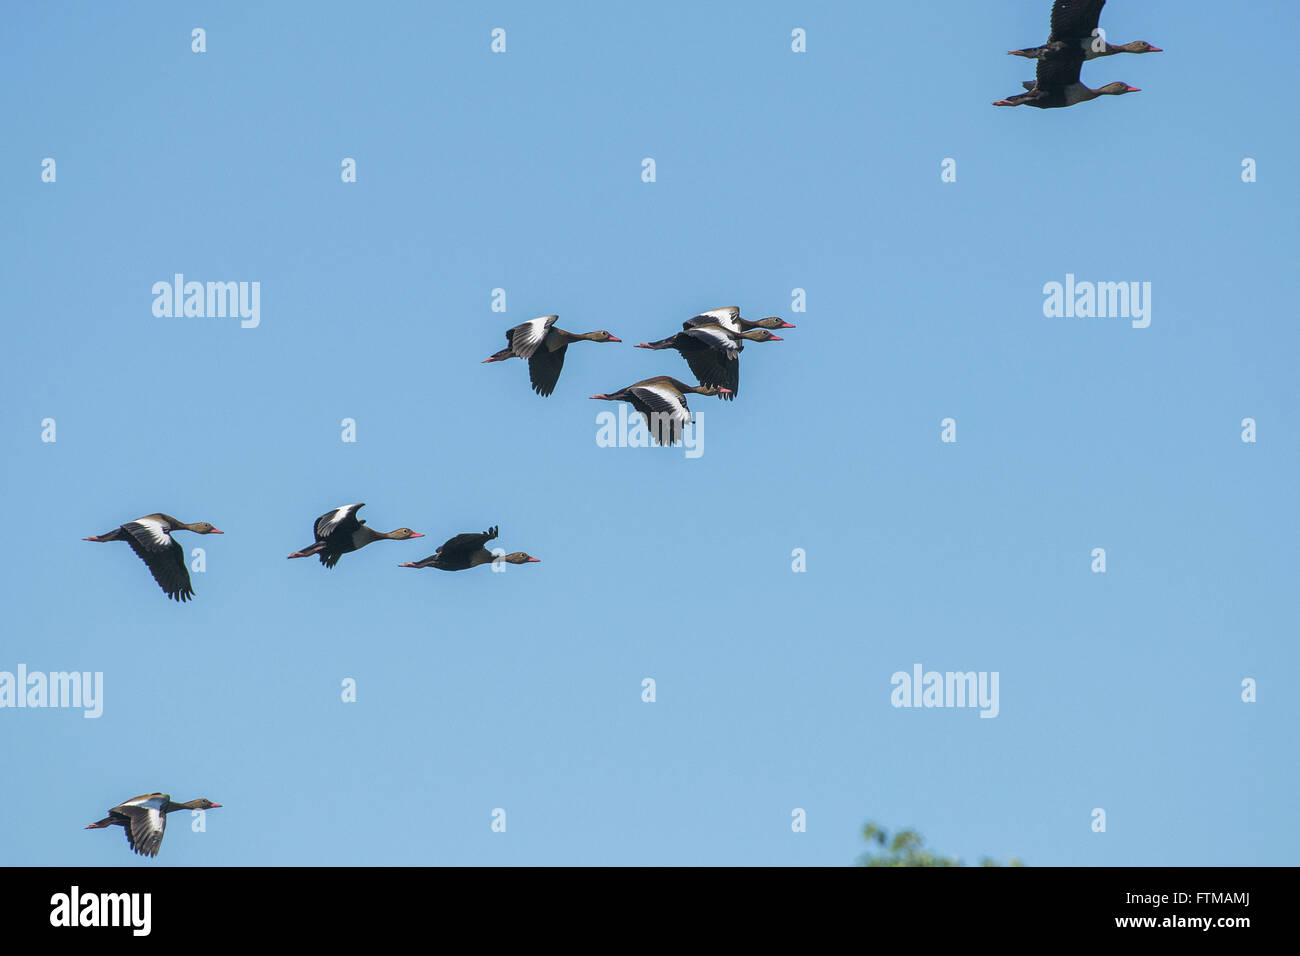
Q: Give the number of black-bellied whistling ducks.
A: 10